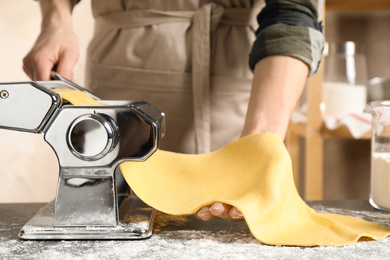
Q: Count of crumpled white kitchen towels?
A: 1